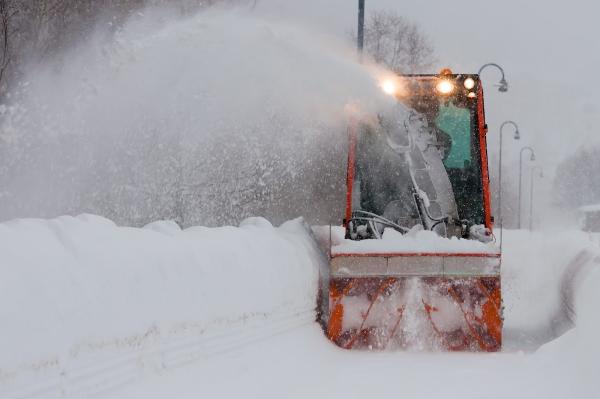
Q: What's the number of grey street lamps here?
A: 4